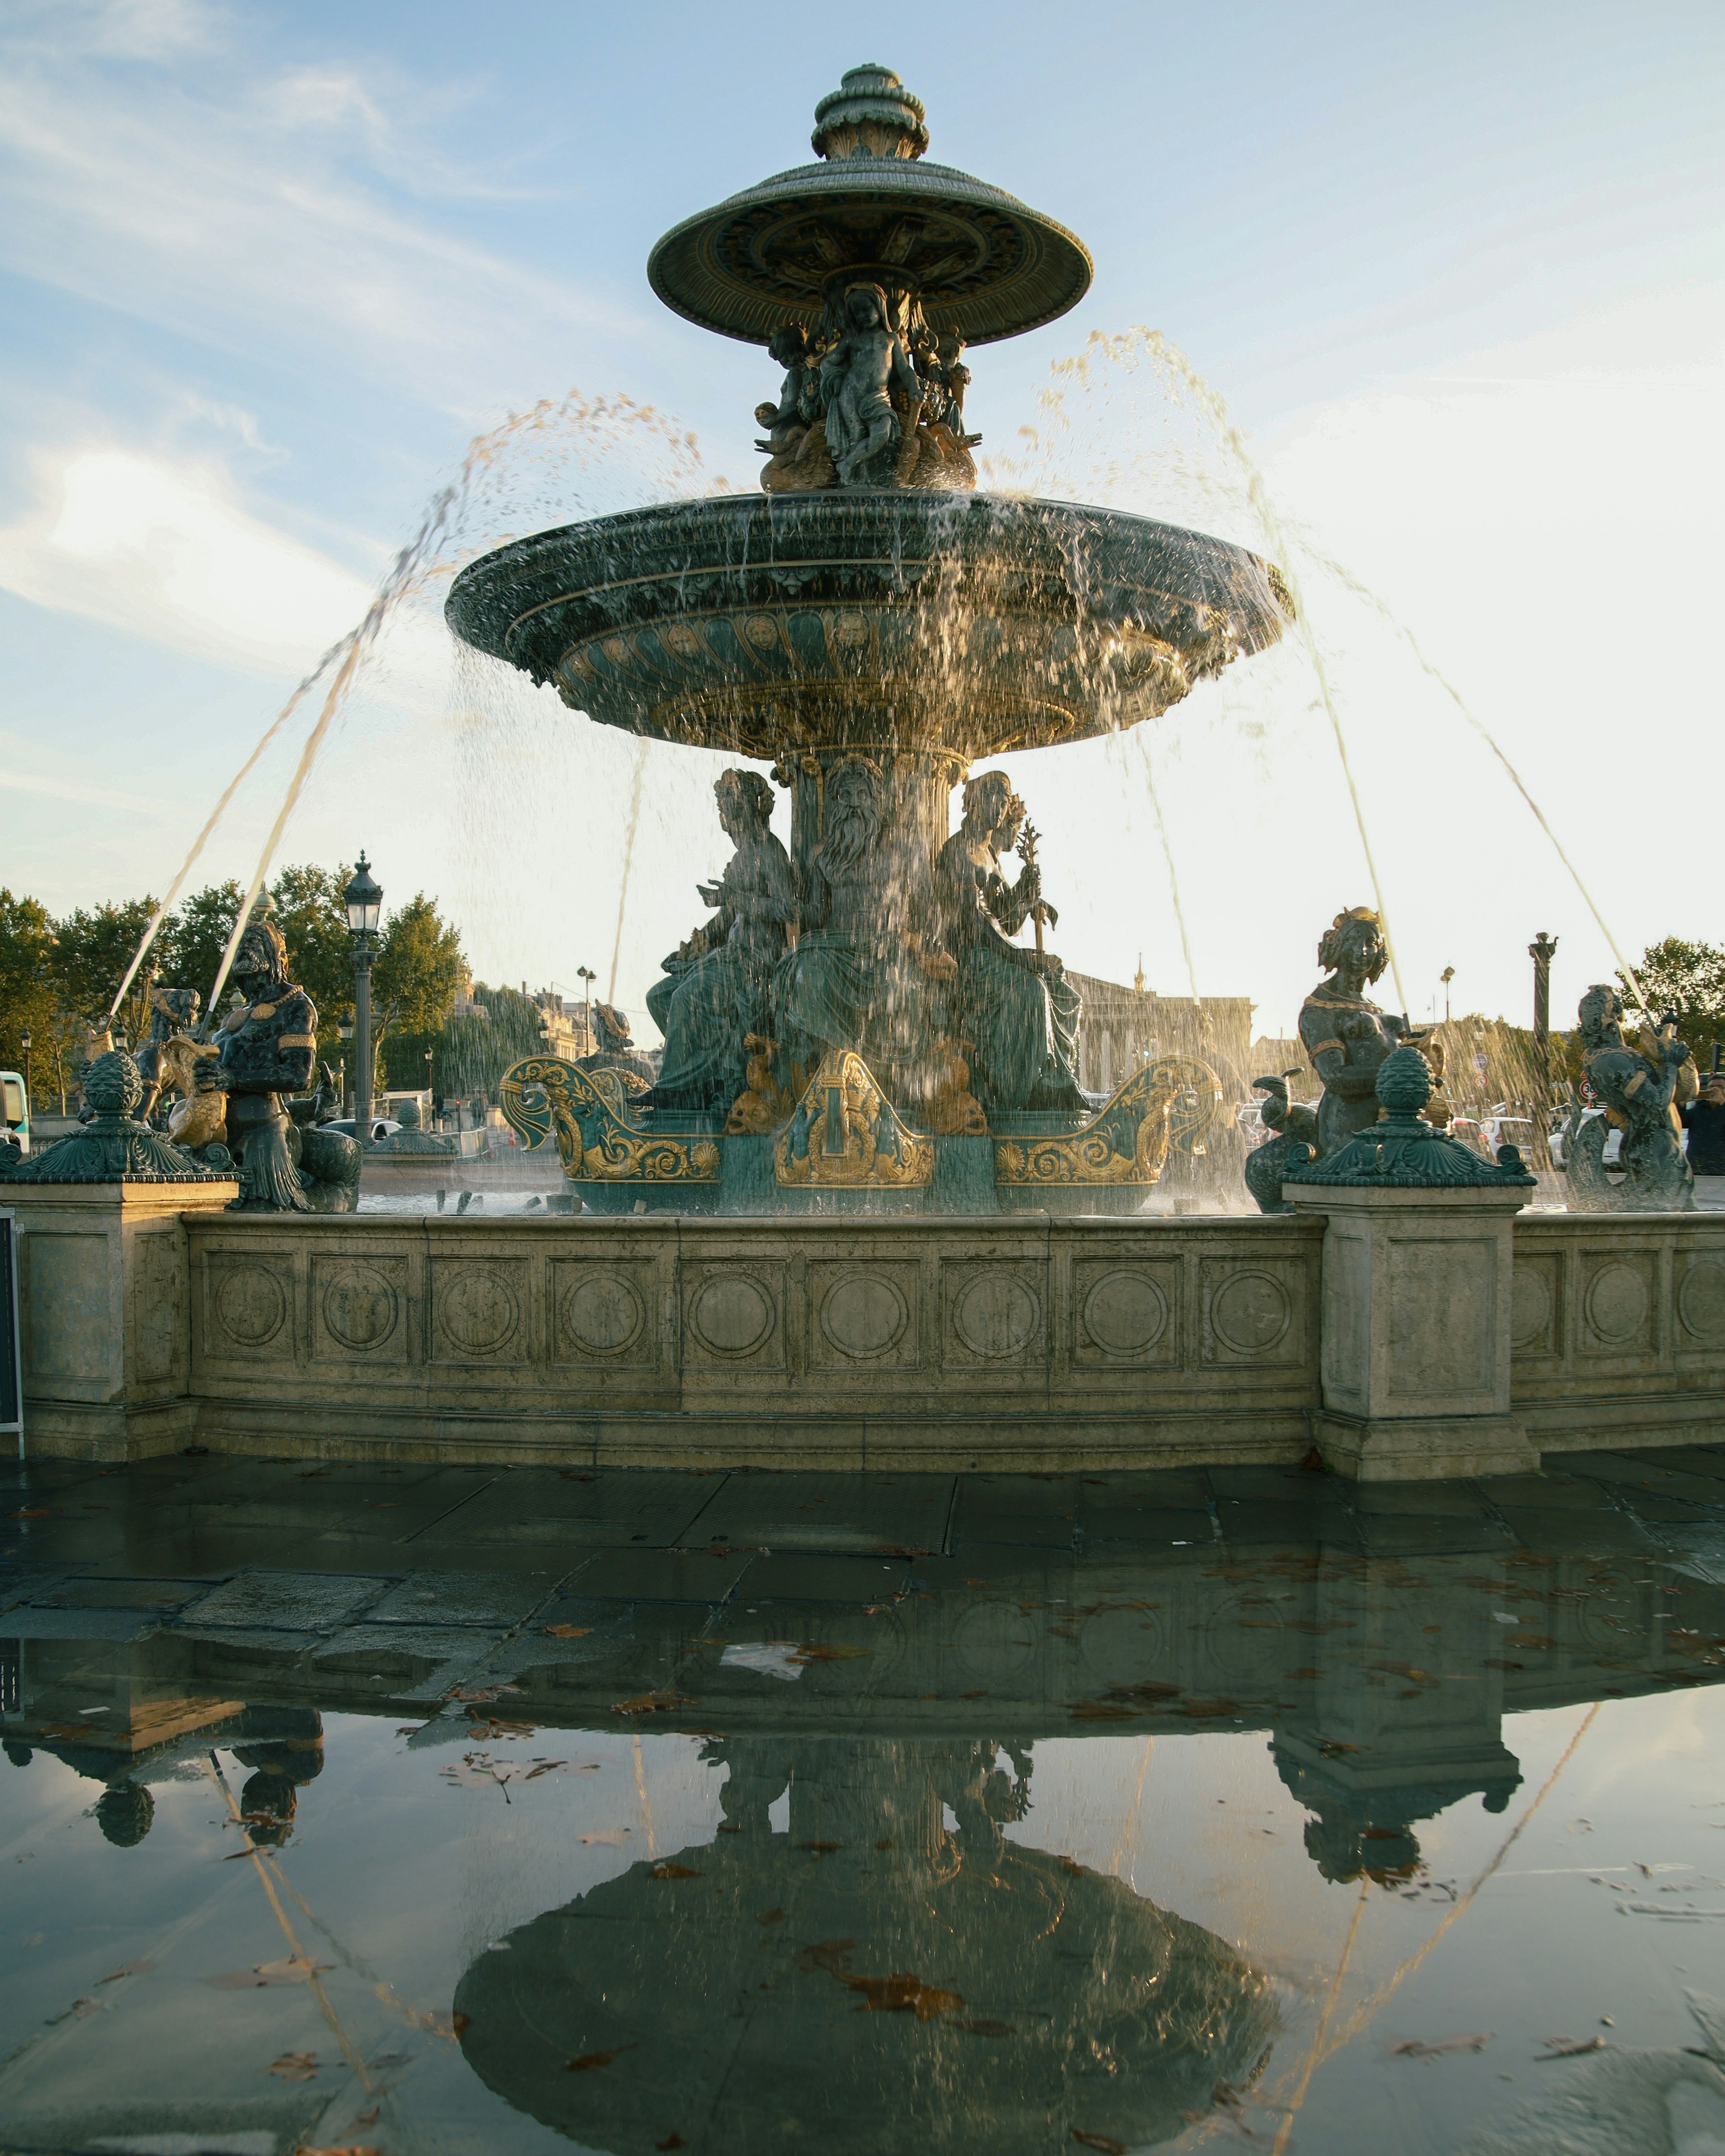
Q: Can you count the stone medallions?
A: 12